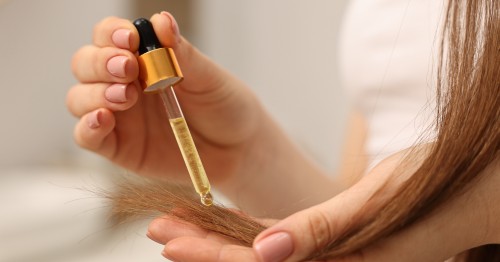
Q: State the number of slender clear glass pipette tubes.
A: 1